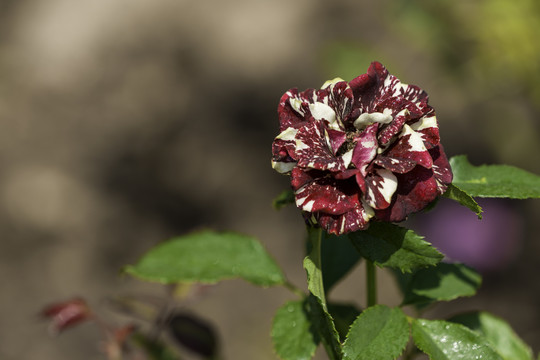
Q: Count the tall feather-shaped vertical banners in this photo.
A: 0